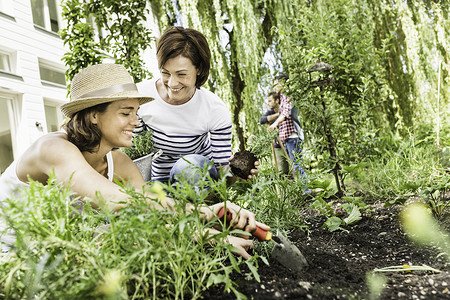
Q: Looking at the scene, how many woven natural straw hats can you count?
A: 1